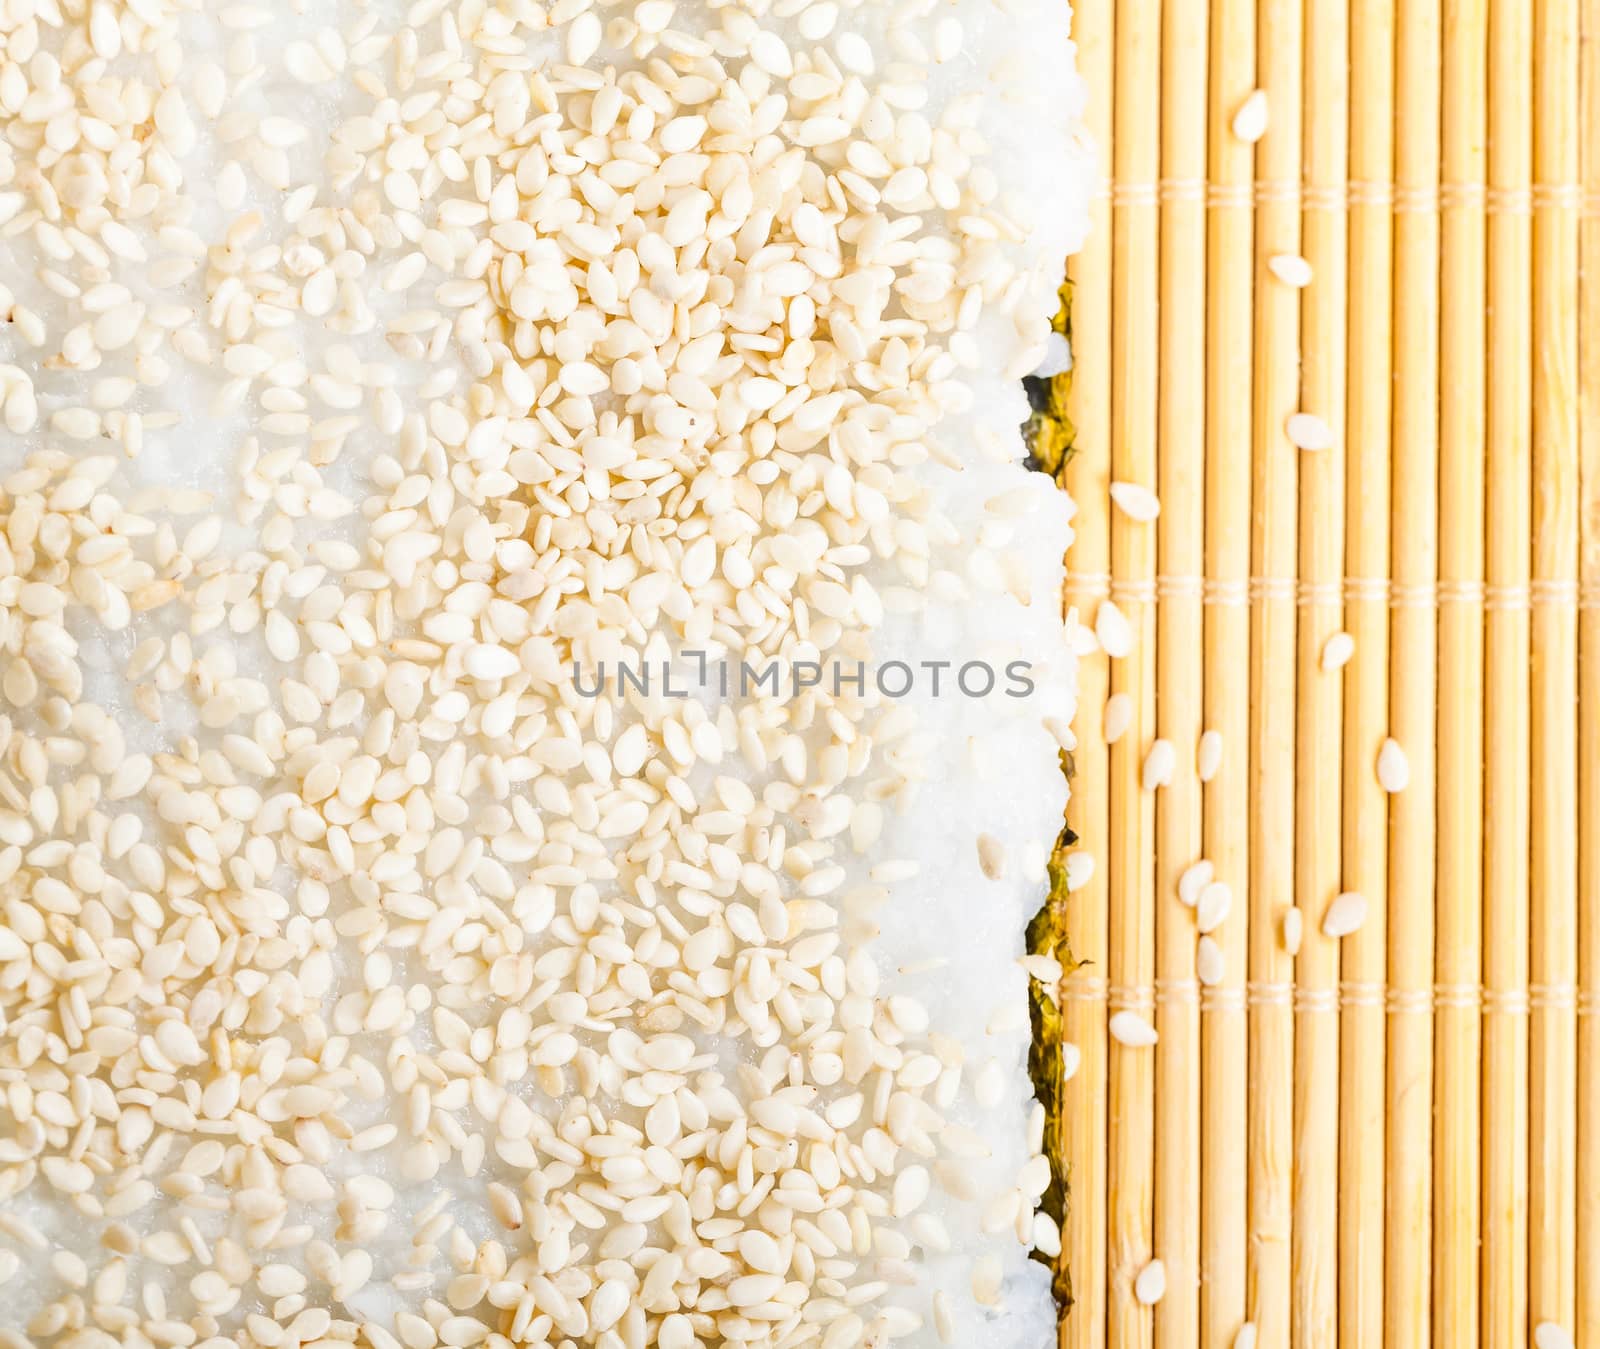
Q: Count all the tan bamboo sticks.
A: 12